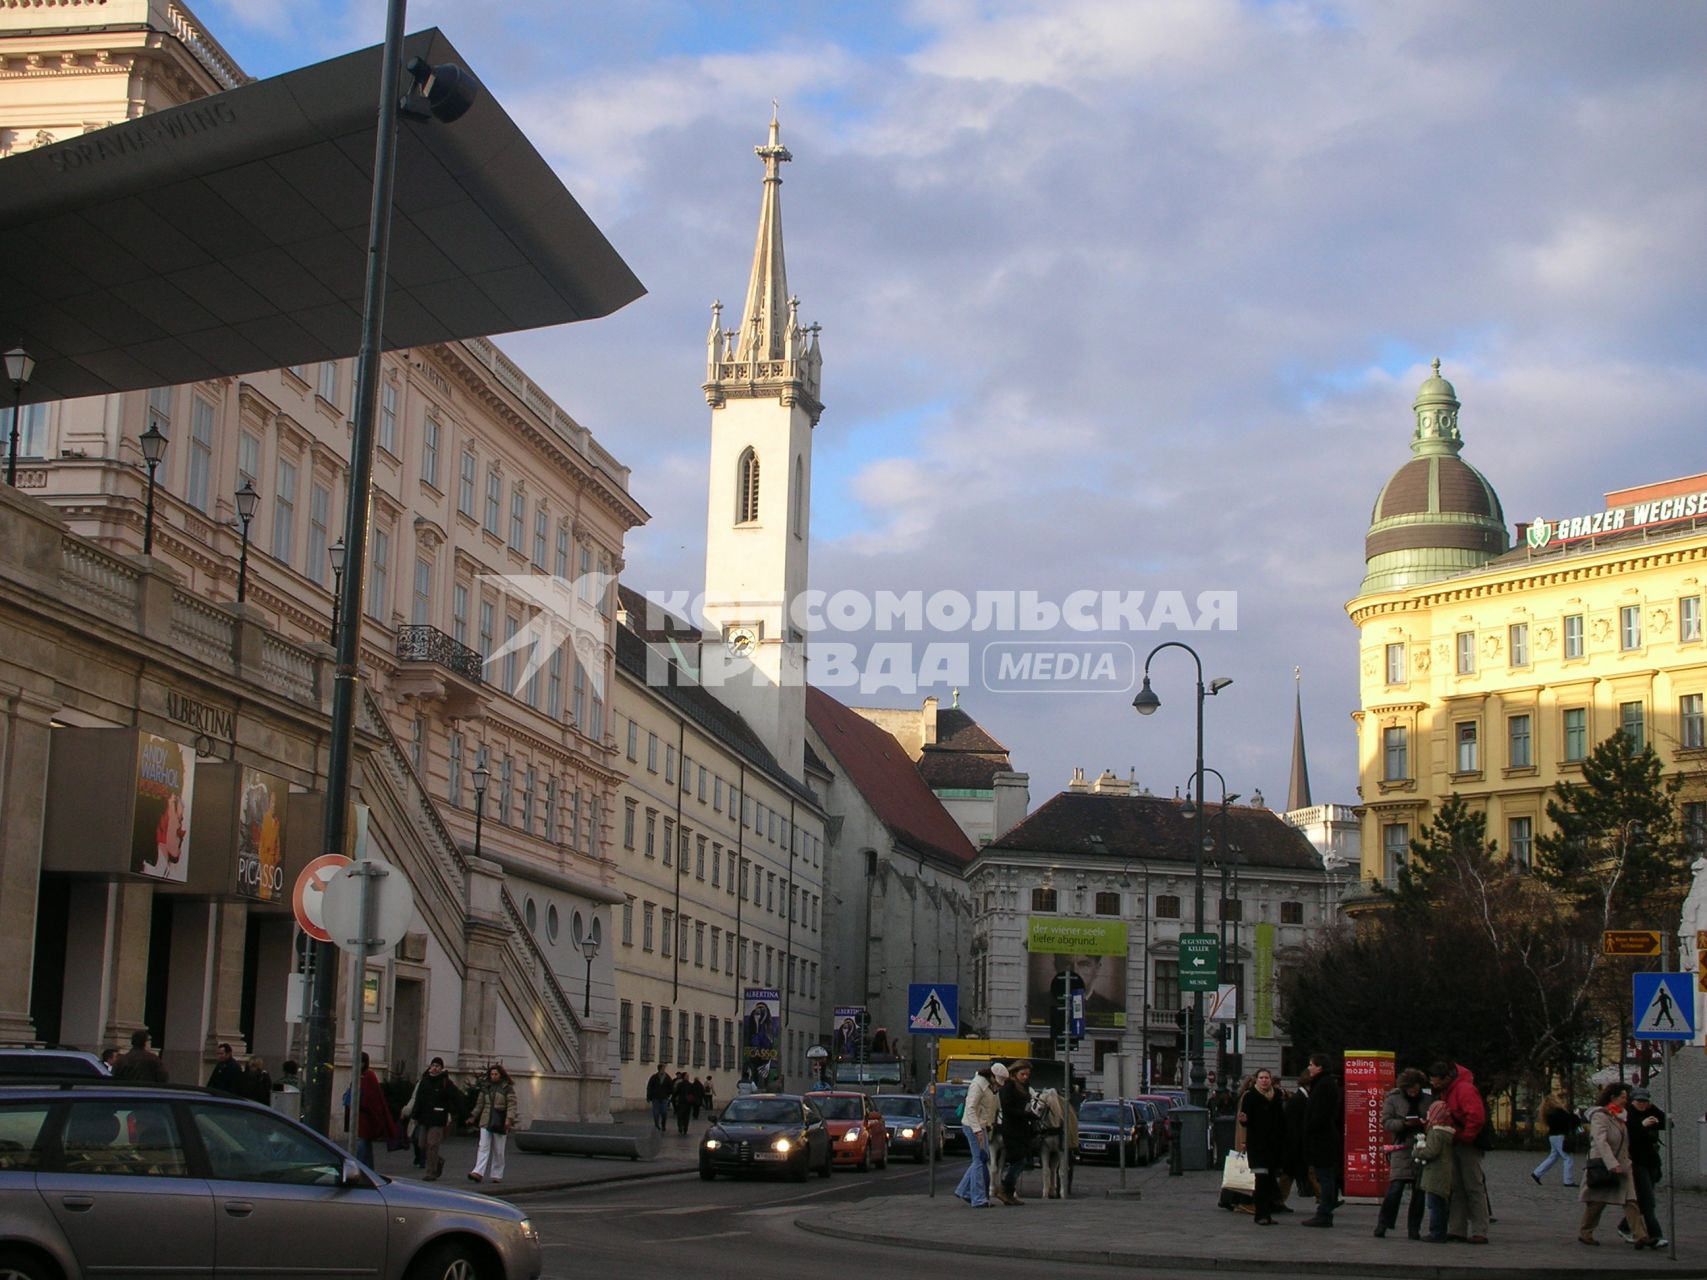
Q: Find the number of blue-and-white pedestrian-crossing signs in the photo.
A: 2